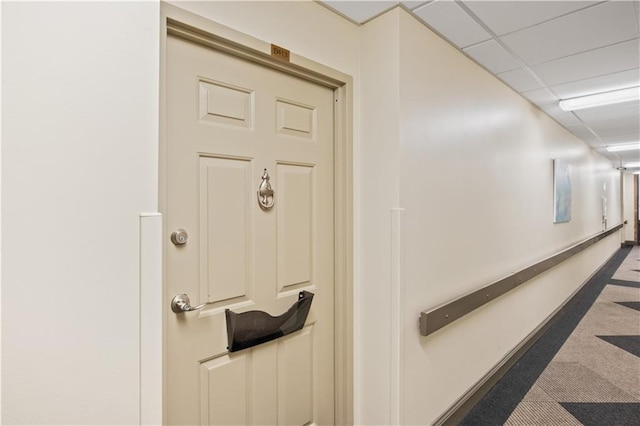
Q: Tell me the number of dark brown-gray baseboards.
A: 1